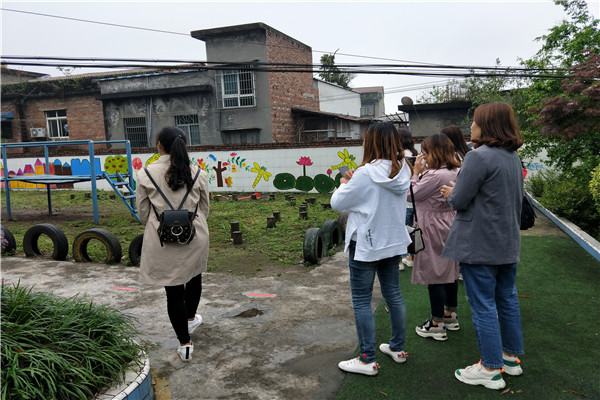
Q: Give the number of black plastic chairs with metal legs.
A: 0